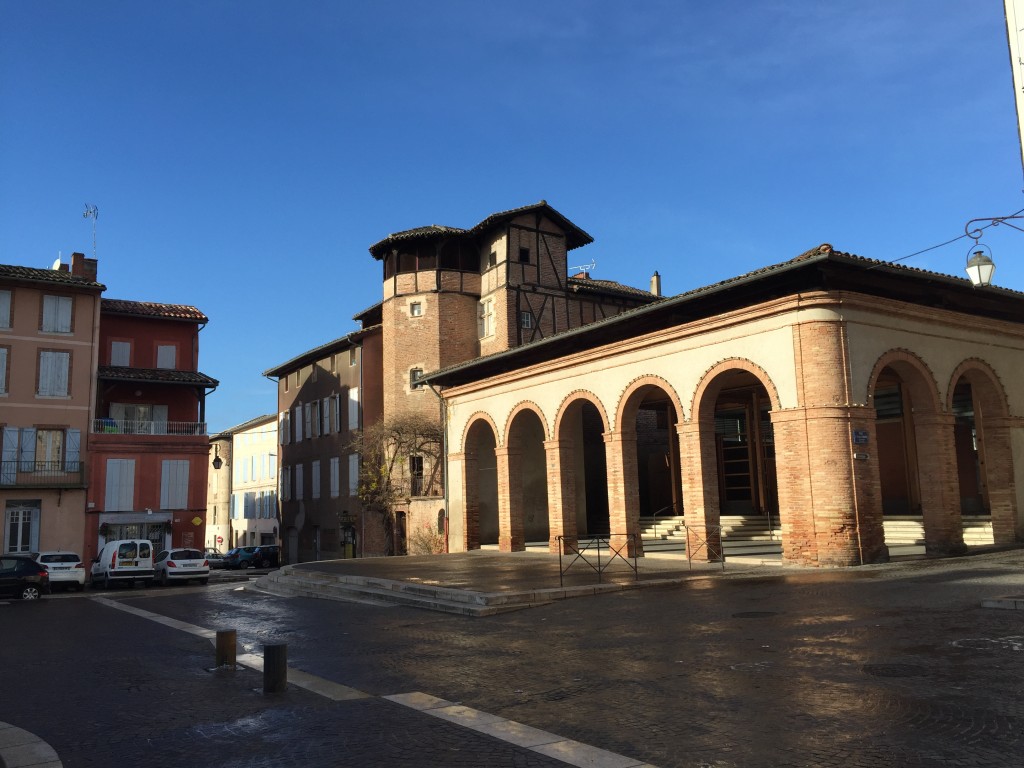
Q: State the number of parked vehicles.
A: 7